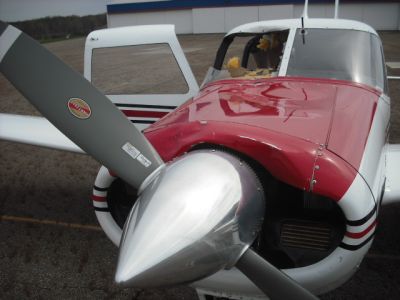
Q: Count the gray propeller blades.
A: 2